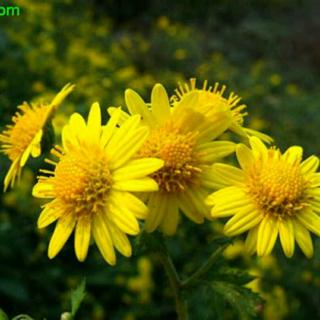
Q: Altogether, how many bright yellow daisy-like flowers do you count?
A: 5